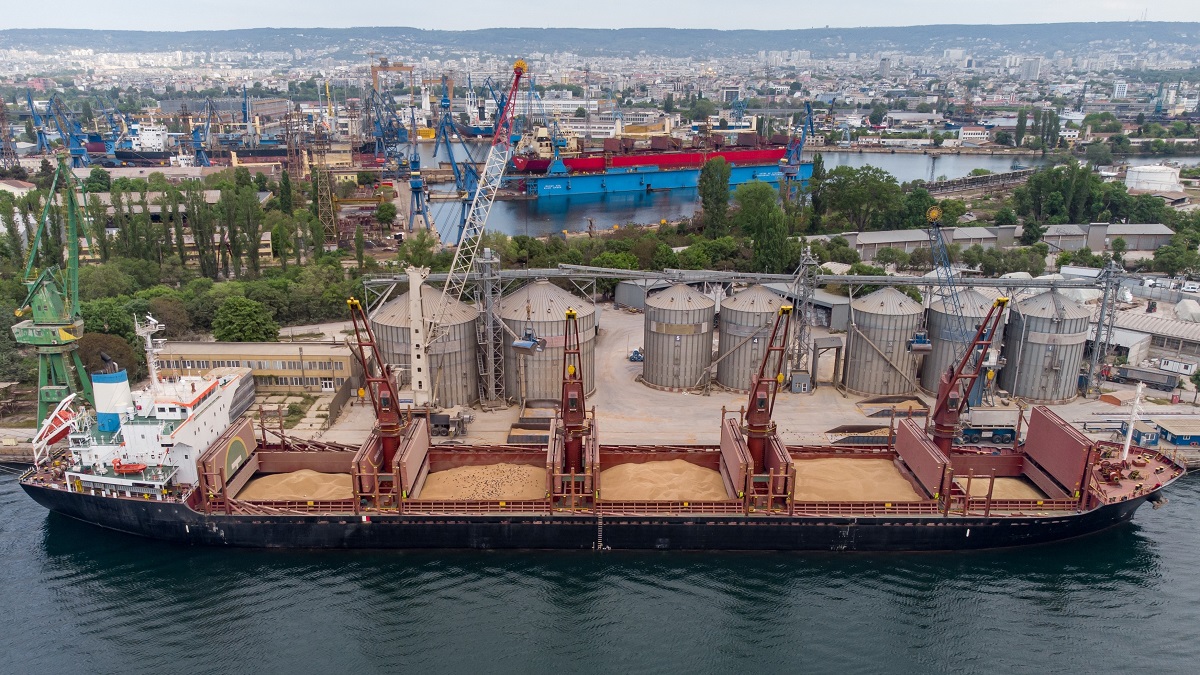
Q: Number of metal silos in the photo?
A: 7